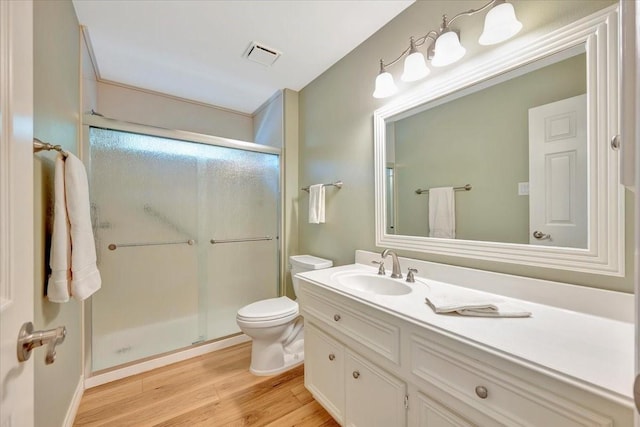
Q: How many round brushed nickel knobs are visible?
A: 5